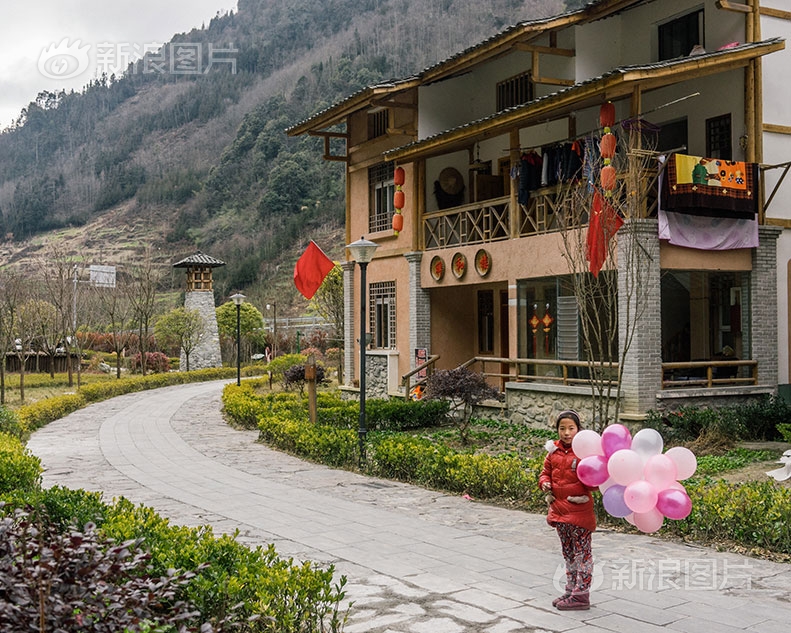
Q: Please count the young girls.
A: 1